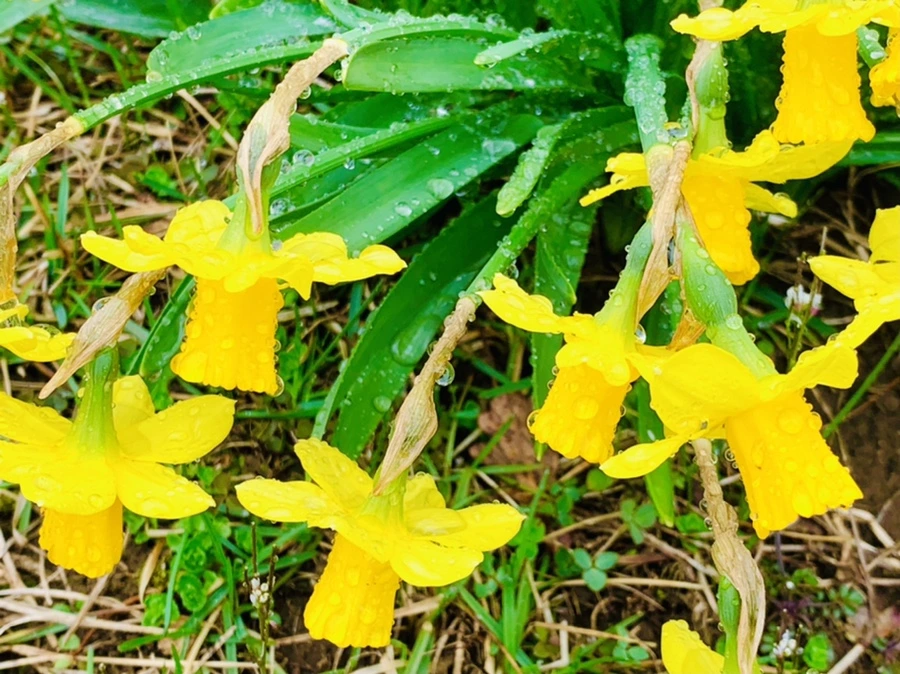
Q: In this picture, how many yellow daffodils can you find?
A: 11